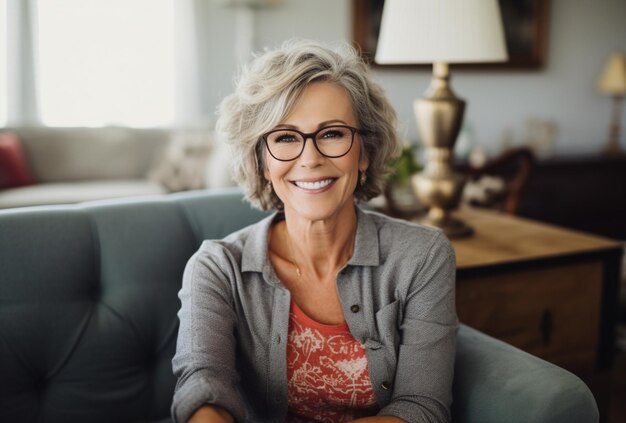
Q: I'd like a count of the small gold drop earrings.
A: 2